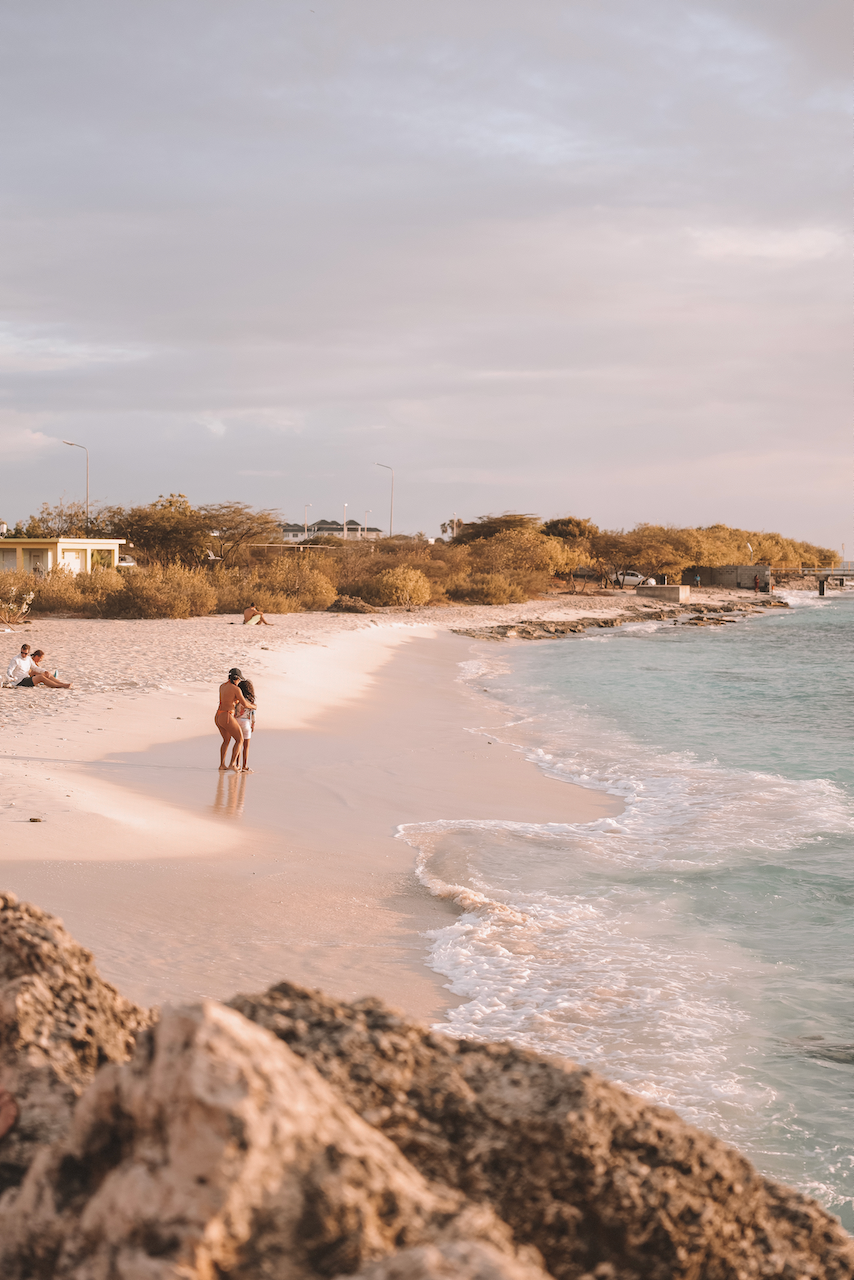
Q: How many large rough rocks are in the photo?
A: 3